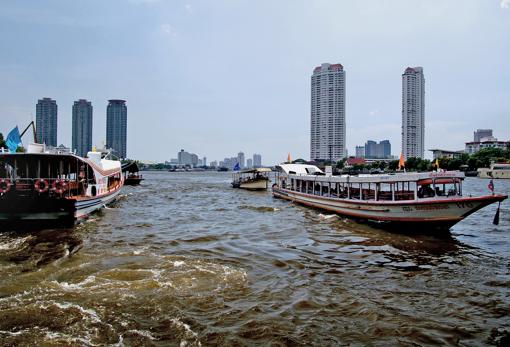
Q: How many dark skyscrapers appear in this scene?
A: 3